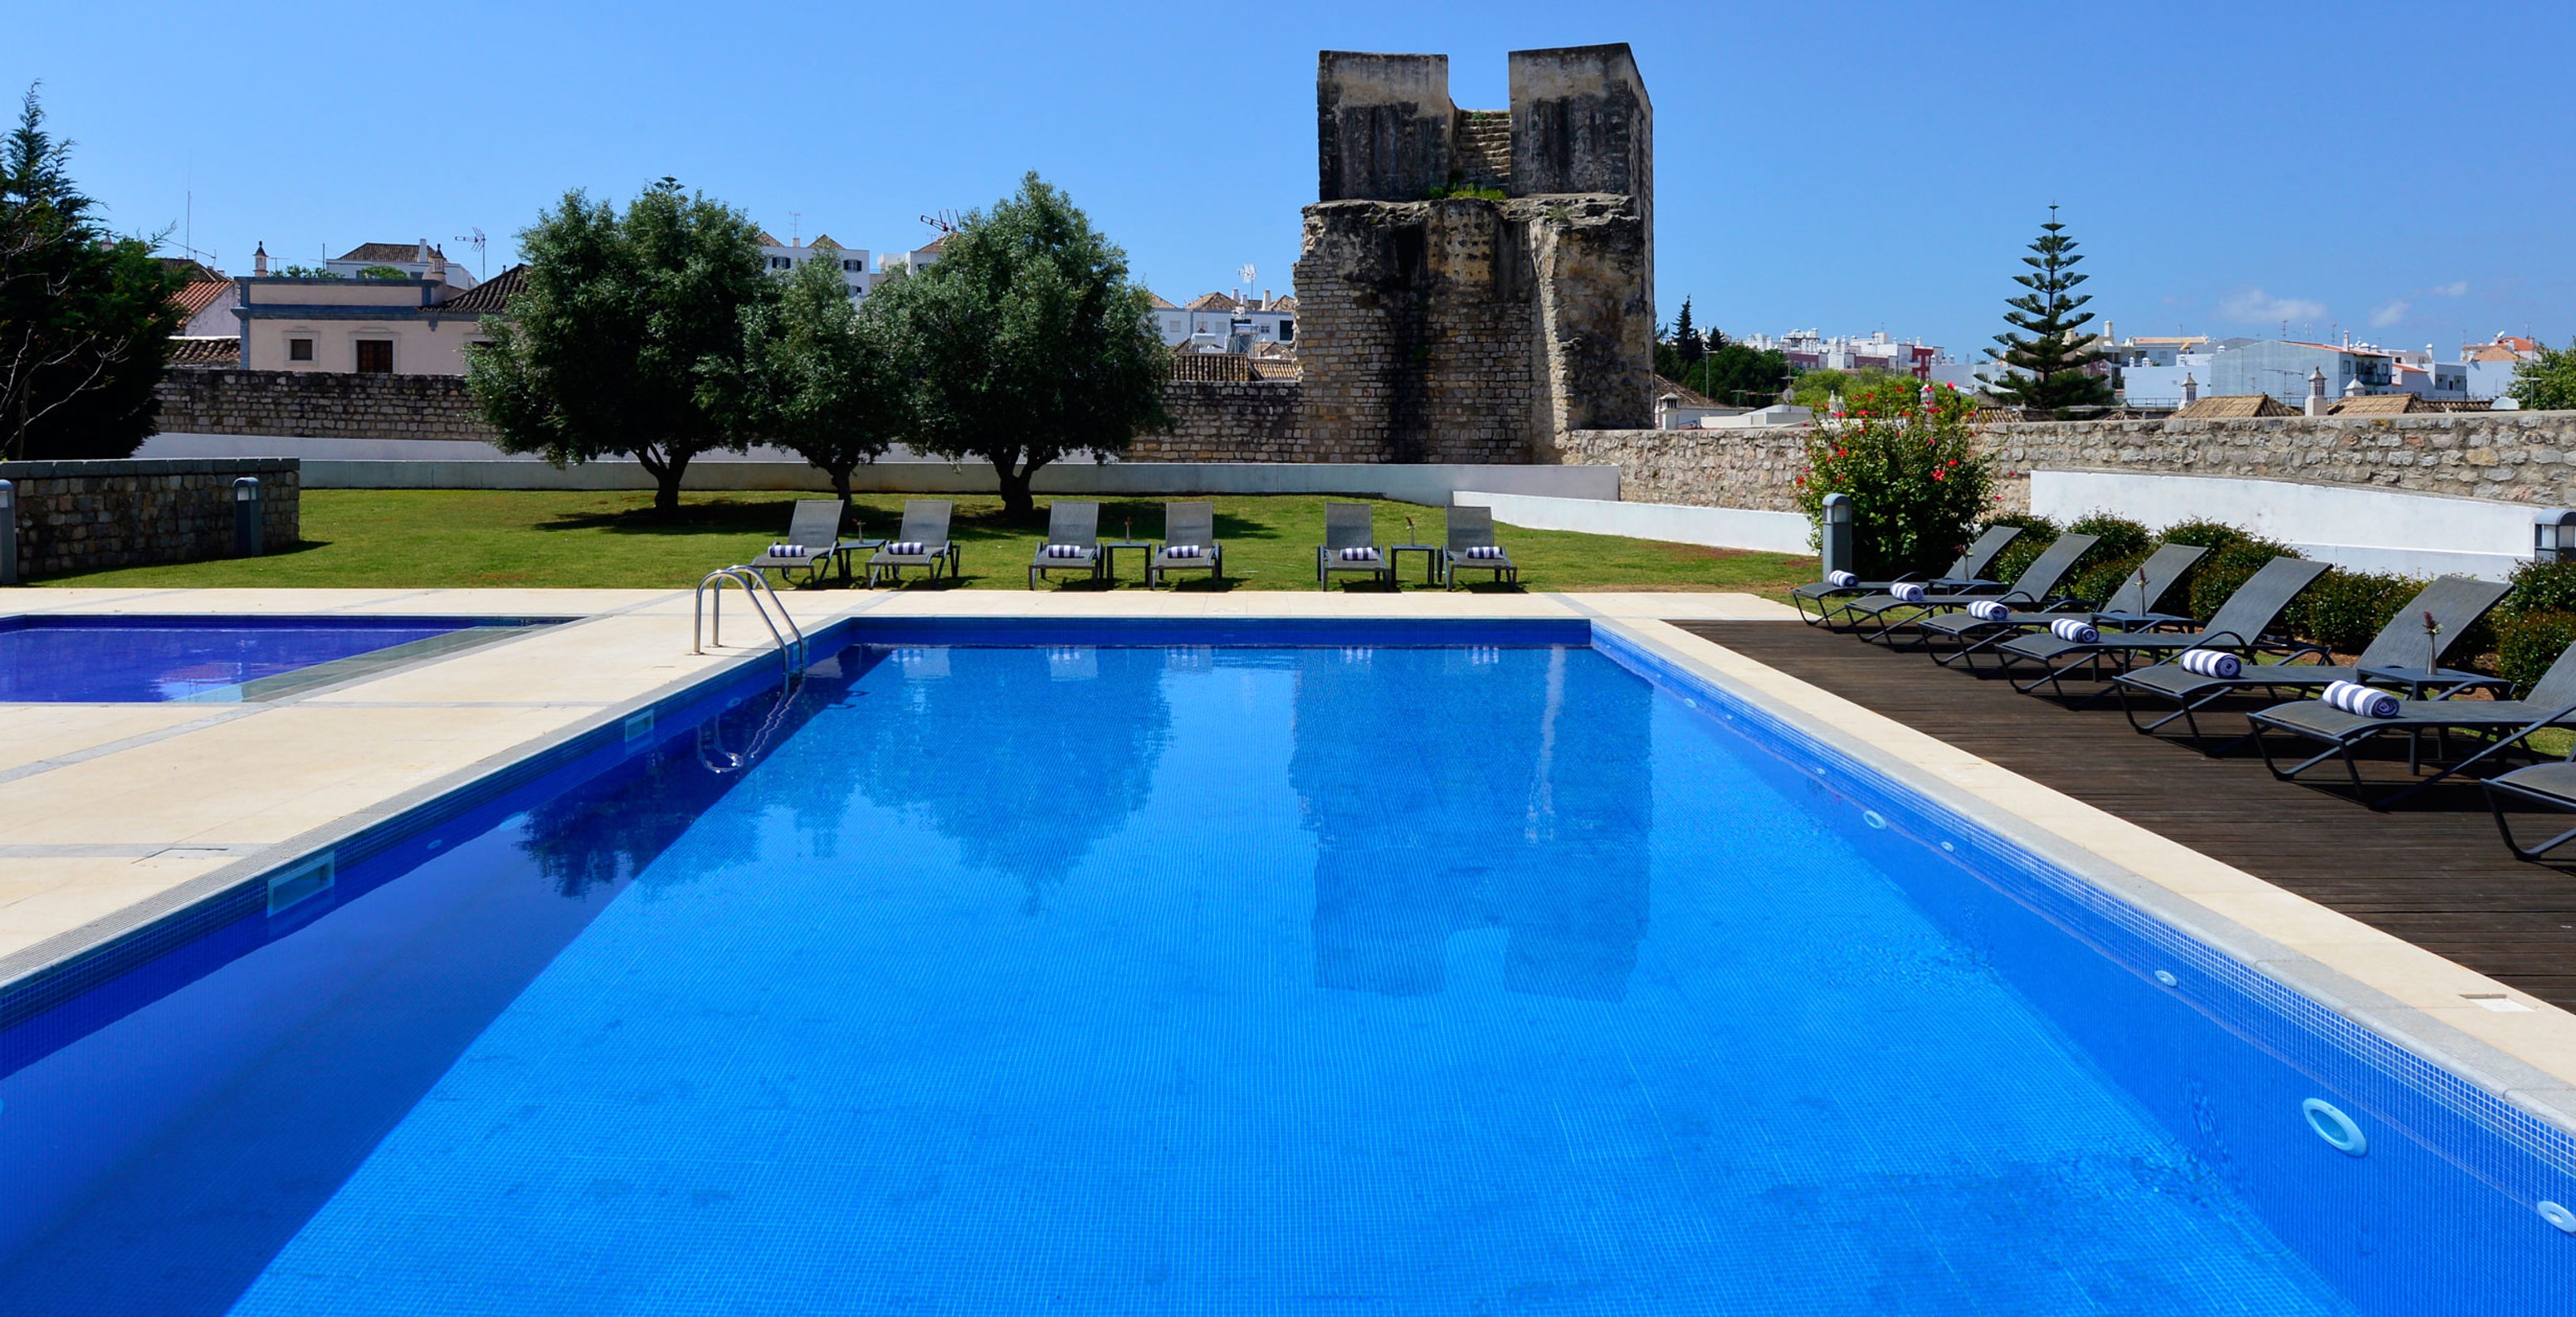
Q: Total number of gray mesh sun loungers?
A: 13